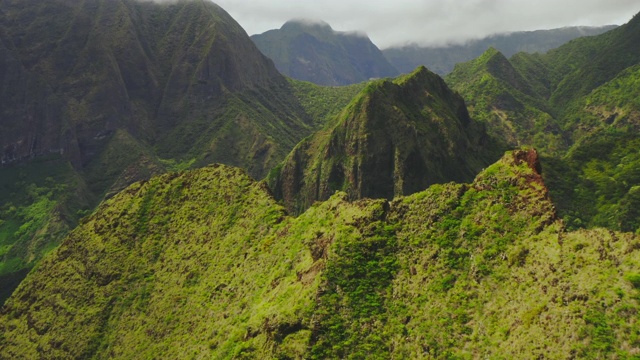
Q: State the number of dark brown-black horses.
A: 0